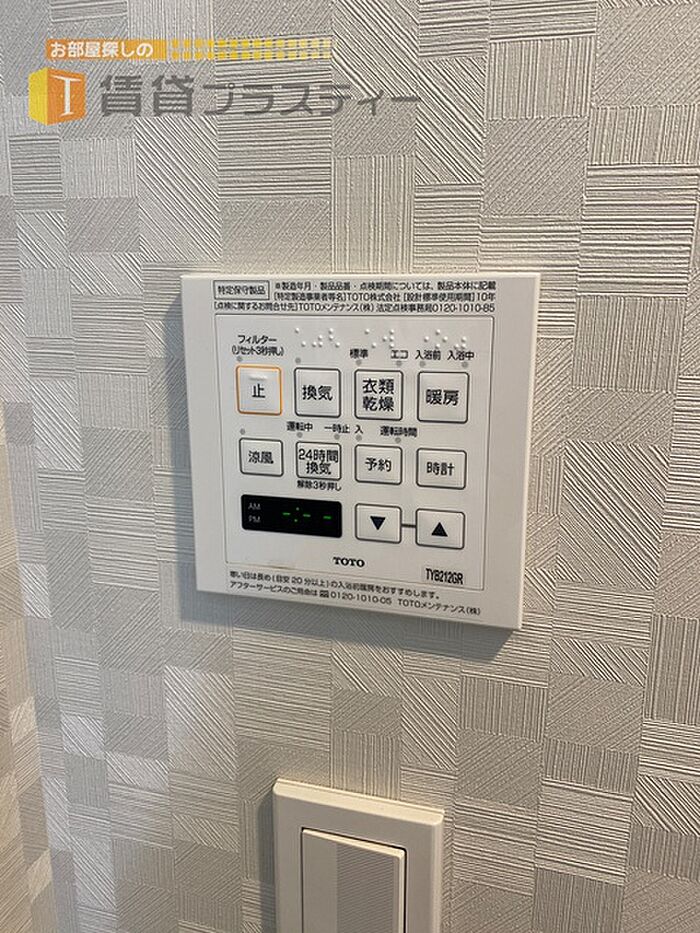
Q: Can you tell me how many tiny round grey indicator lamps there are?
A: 11